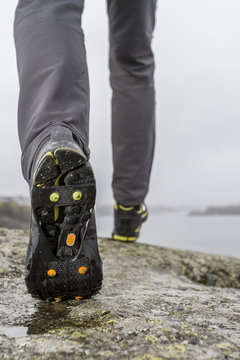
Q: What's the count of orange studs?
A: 4